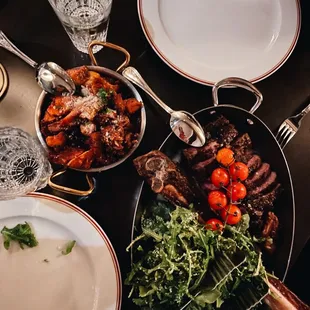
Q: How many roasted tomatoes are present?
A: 7